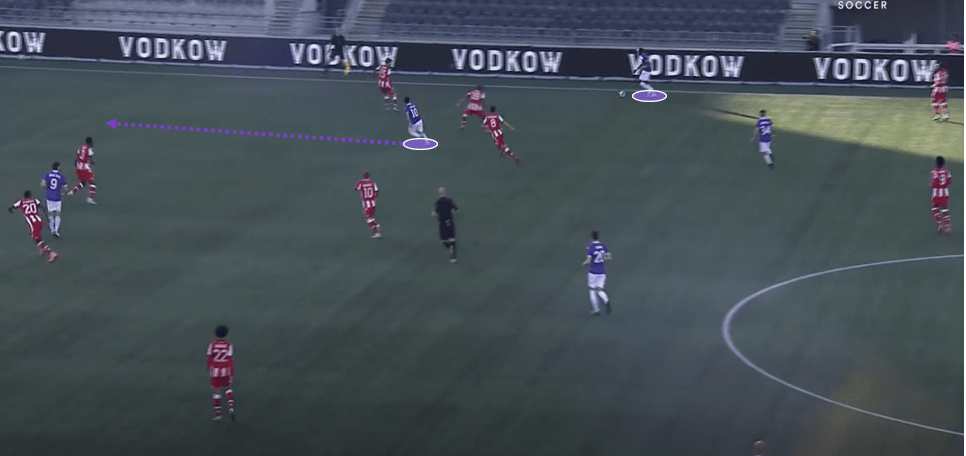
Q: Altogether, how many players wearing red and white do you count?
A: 9